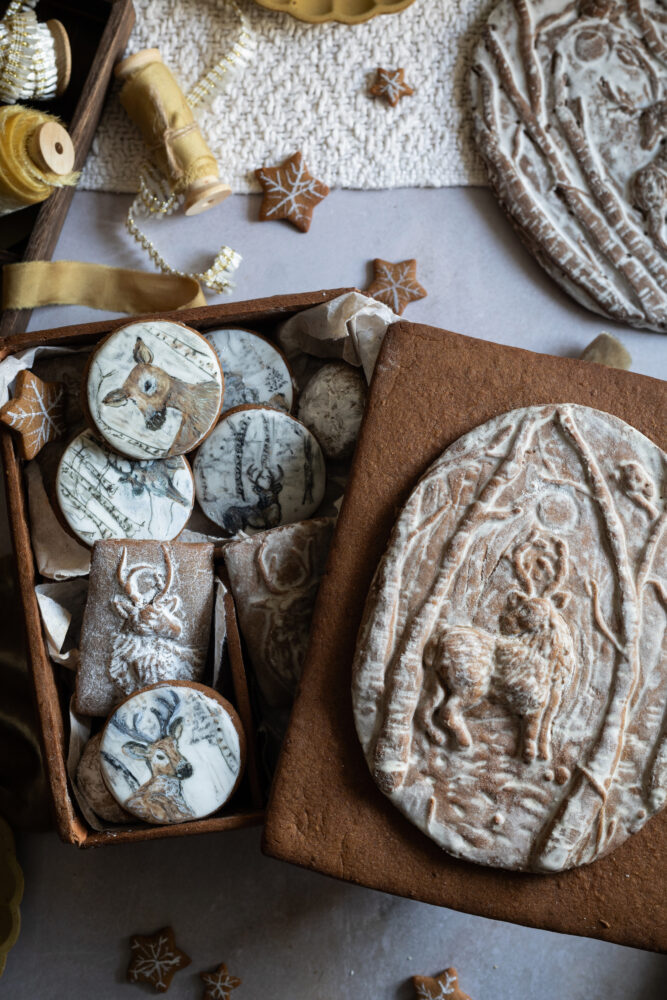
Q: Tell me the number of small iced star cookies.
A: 7